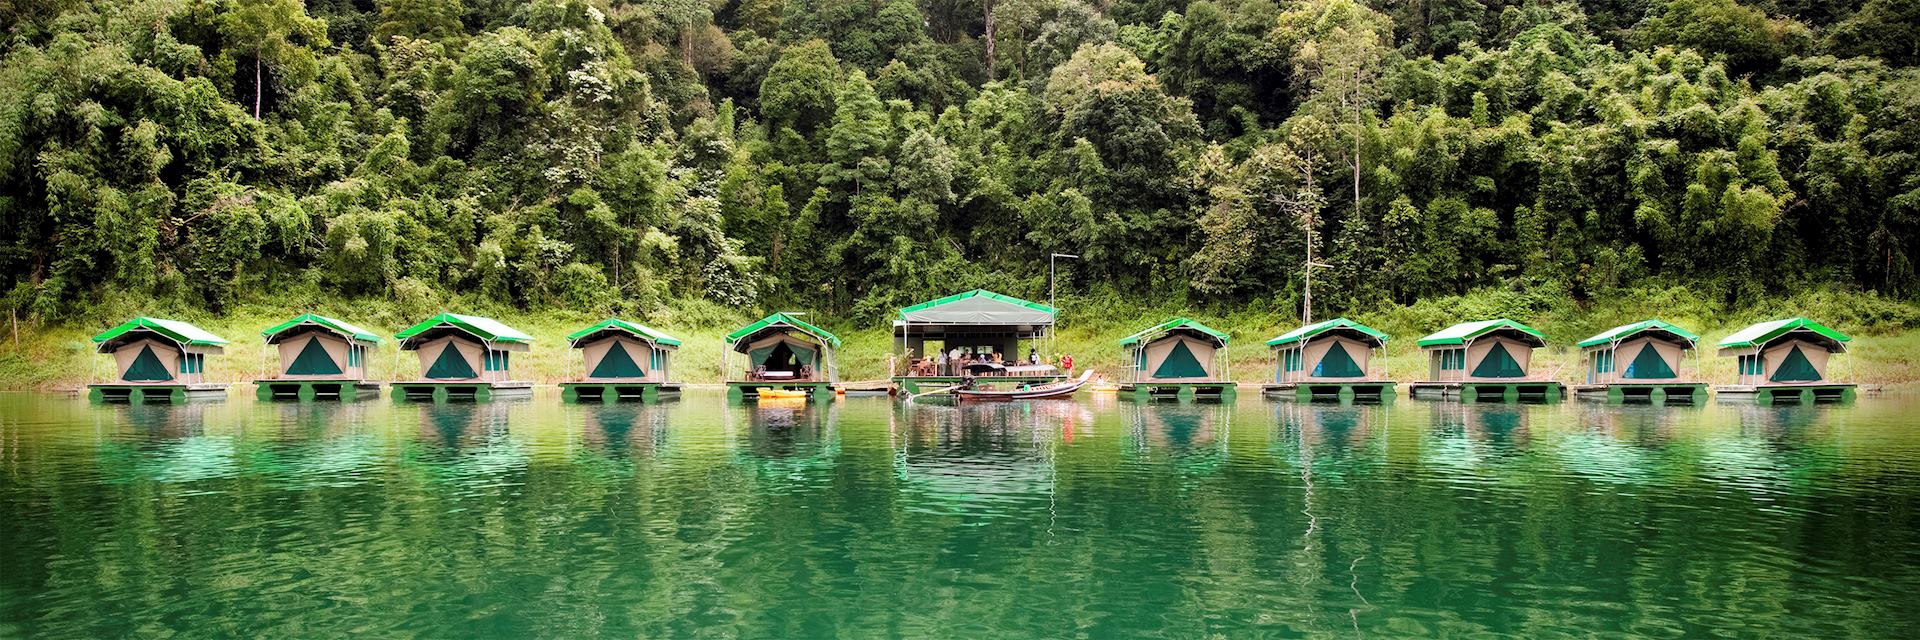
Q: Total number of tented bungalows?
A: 10